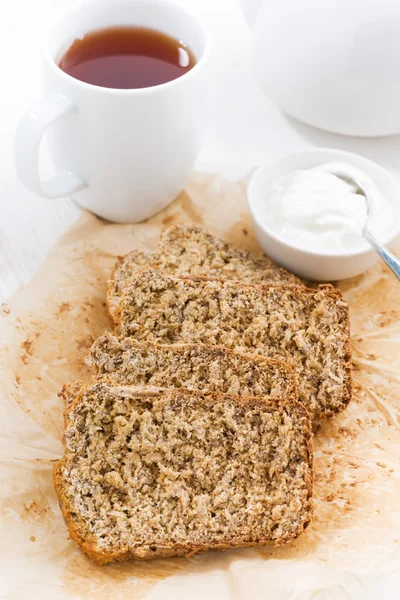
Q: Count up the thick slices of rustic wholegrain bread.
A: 4